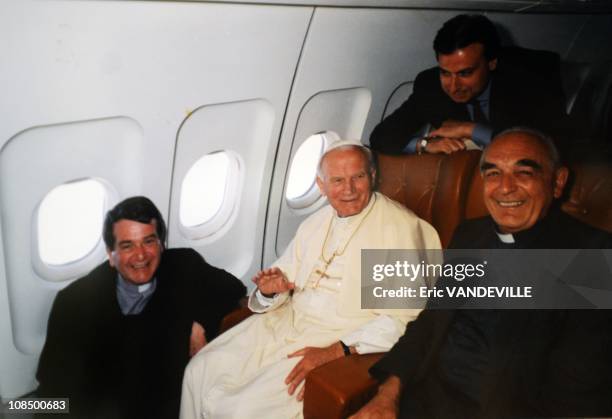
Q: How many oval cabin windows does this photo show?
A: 3